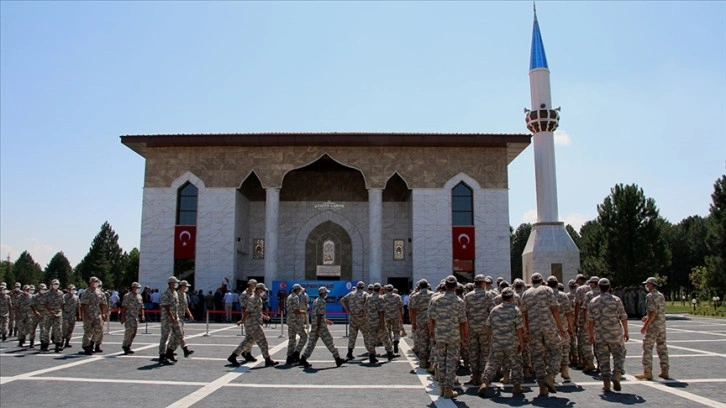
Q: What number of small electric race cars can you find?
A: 0